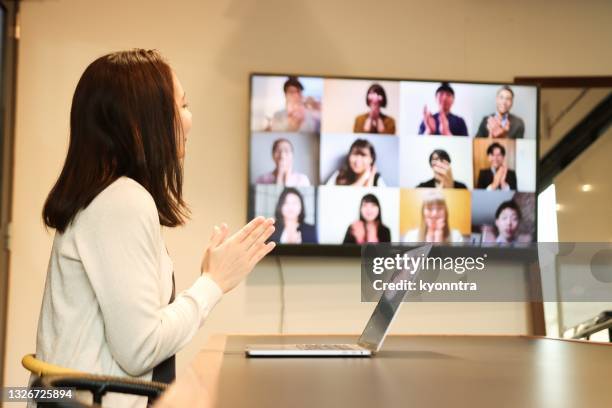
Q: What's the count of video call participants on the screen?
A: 12